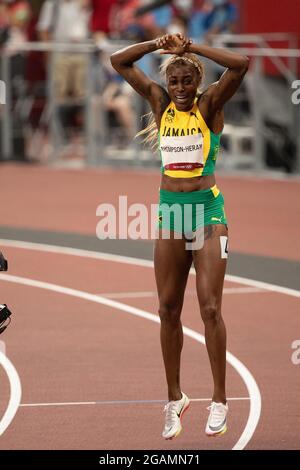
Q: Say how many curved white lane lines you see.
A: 3